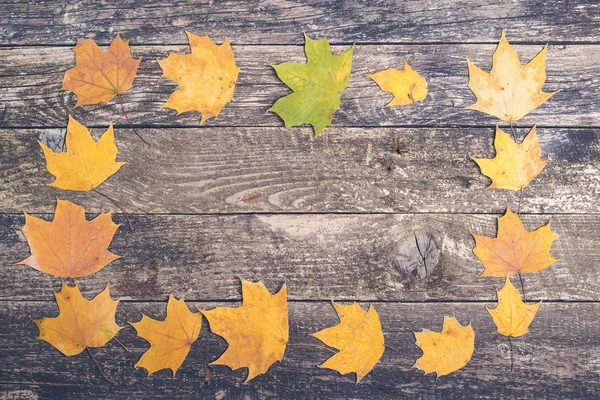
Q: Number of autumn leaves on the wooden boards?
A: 15